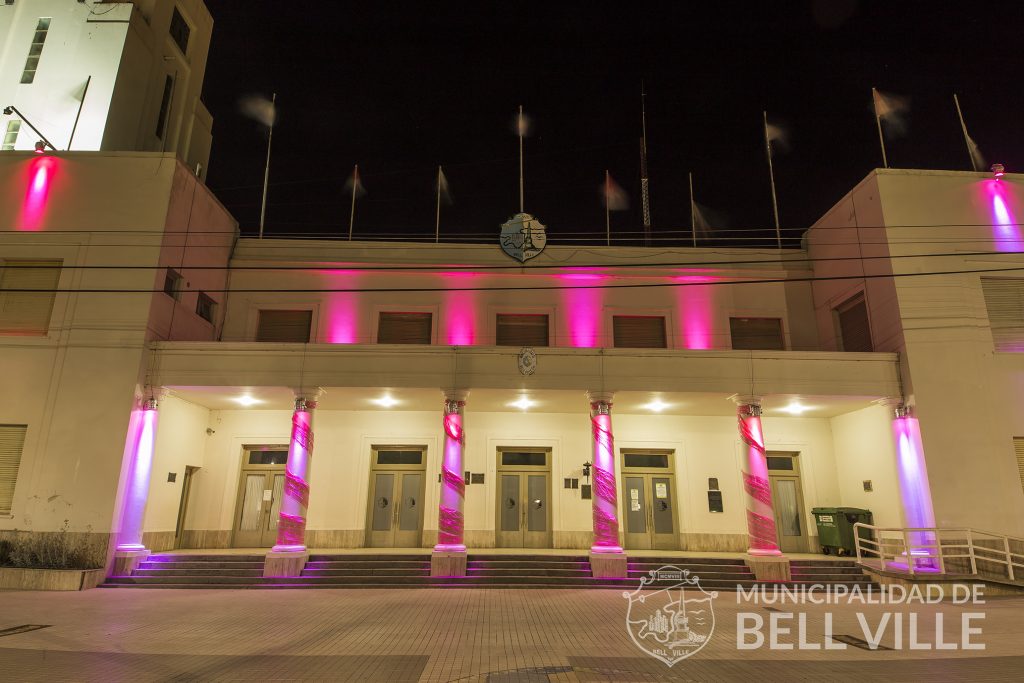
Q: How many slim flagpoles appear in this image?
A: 10